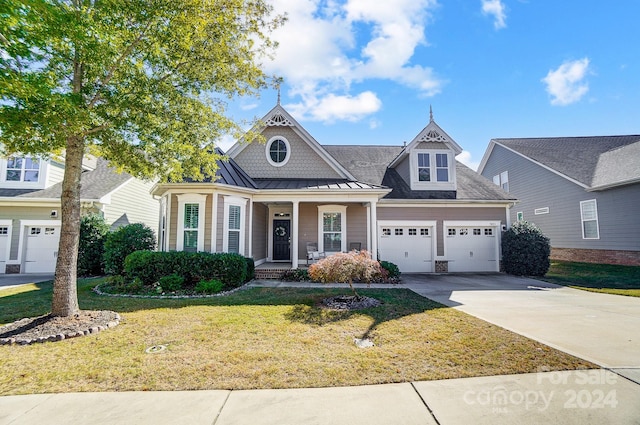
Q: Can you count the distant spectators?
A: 0